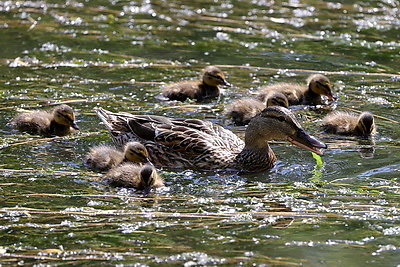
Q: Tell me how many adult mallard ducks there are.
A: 1